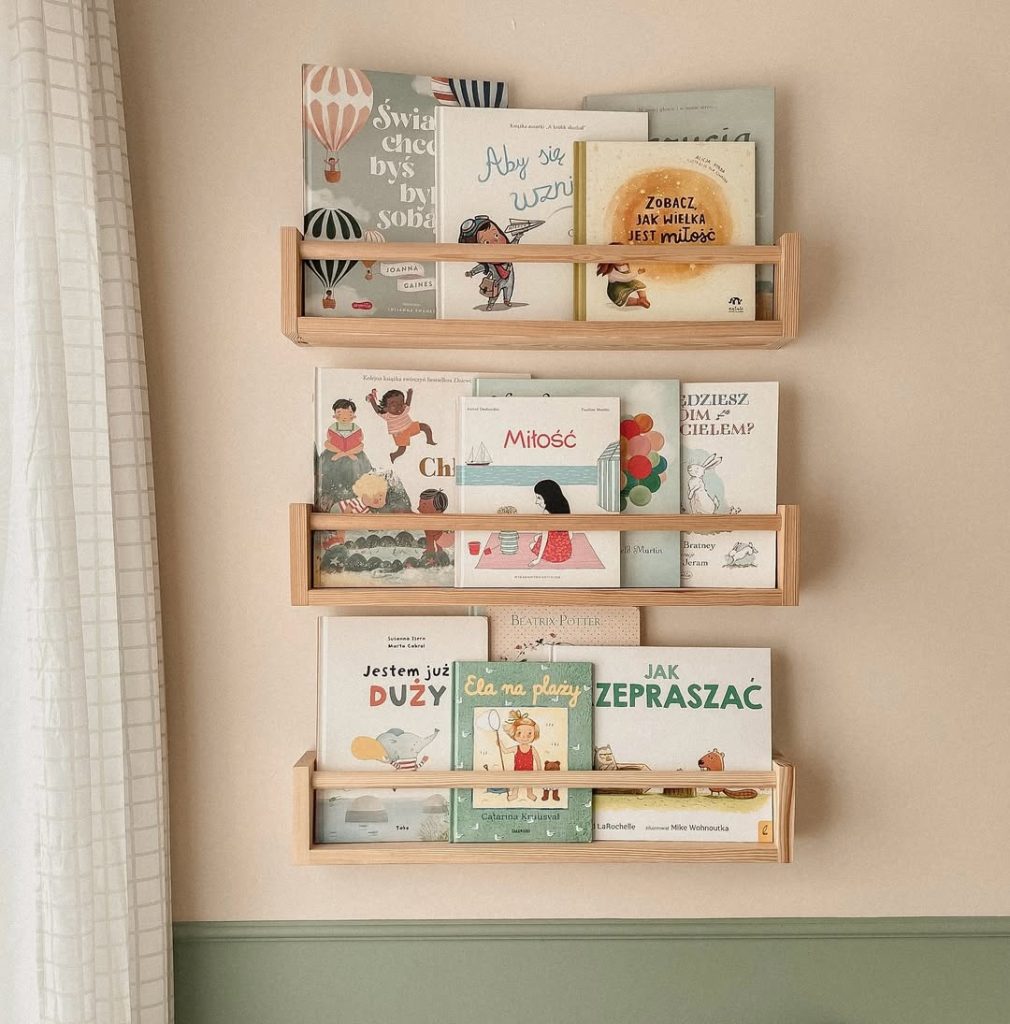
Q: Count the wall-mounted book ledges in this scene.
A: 3